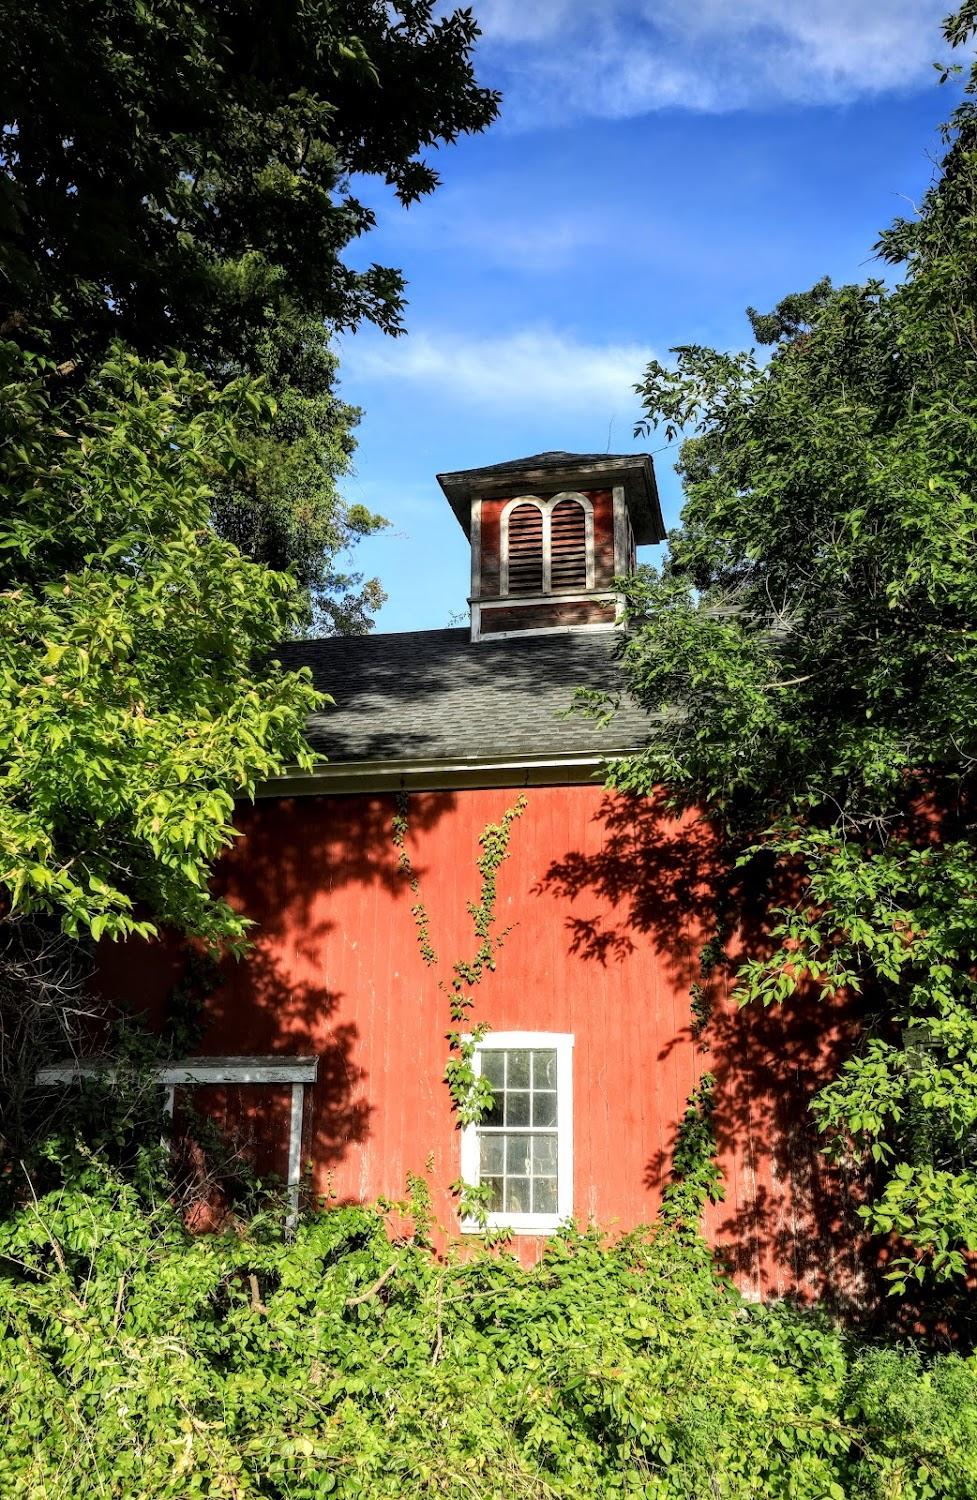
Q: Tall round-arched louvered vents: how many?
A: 2